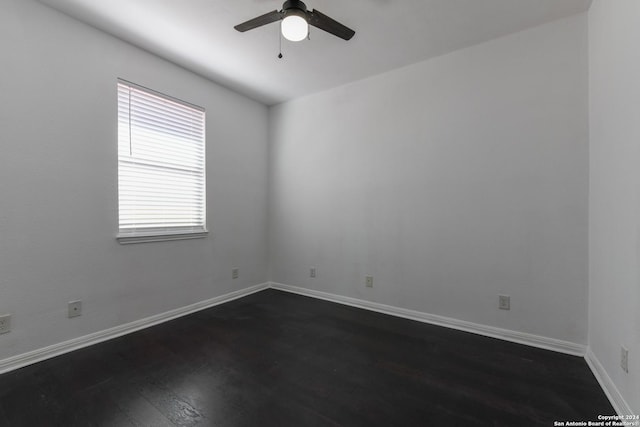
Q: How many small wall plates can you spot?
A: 7